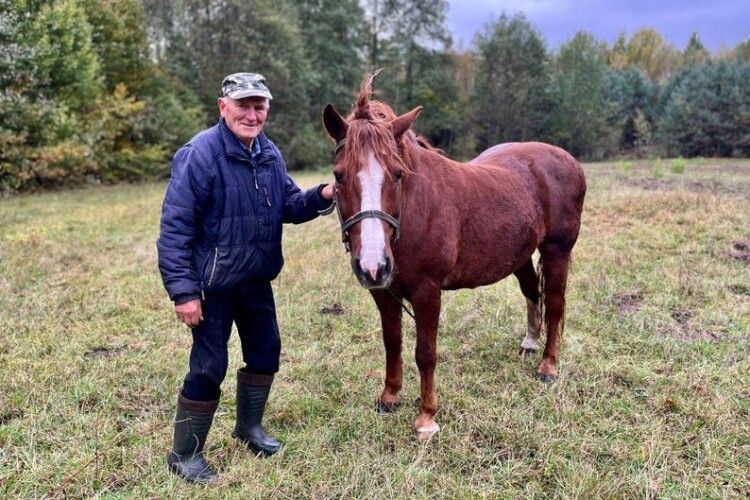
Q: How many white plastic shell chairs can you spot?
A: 0